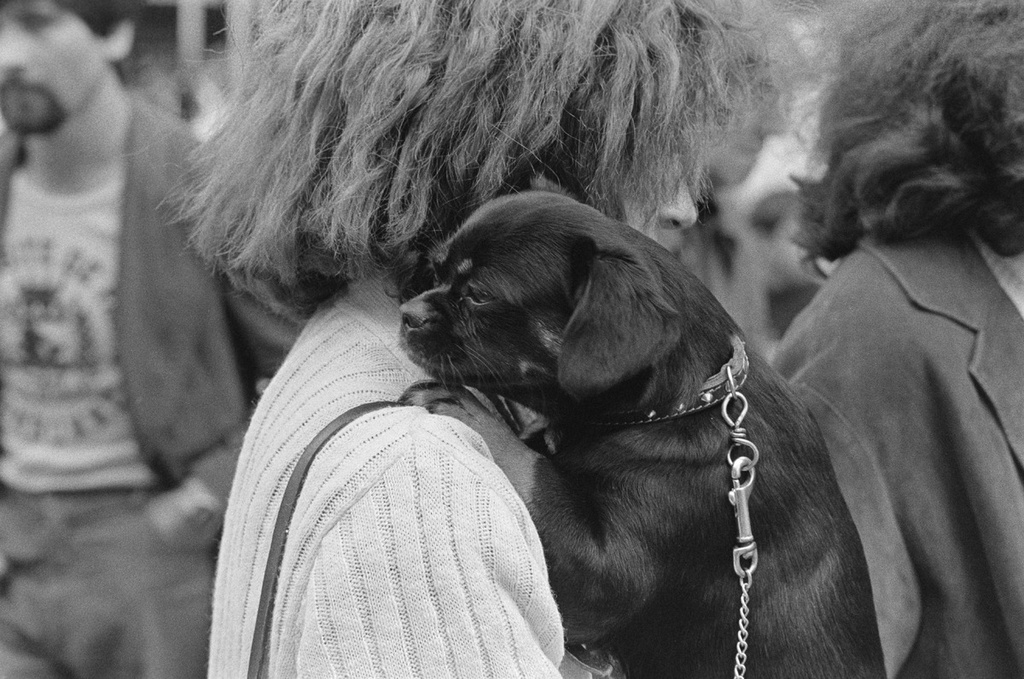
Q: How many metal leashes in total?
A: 1